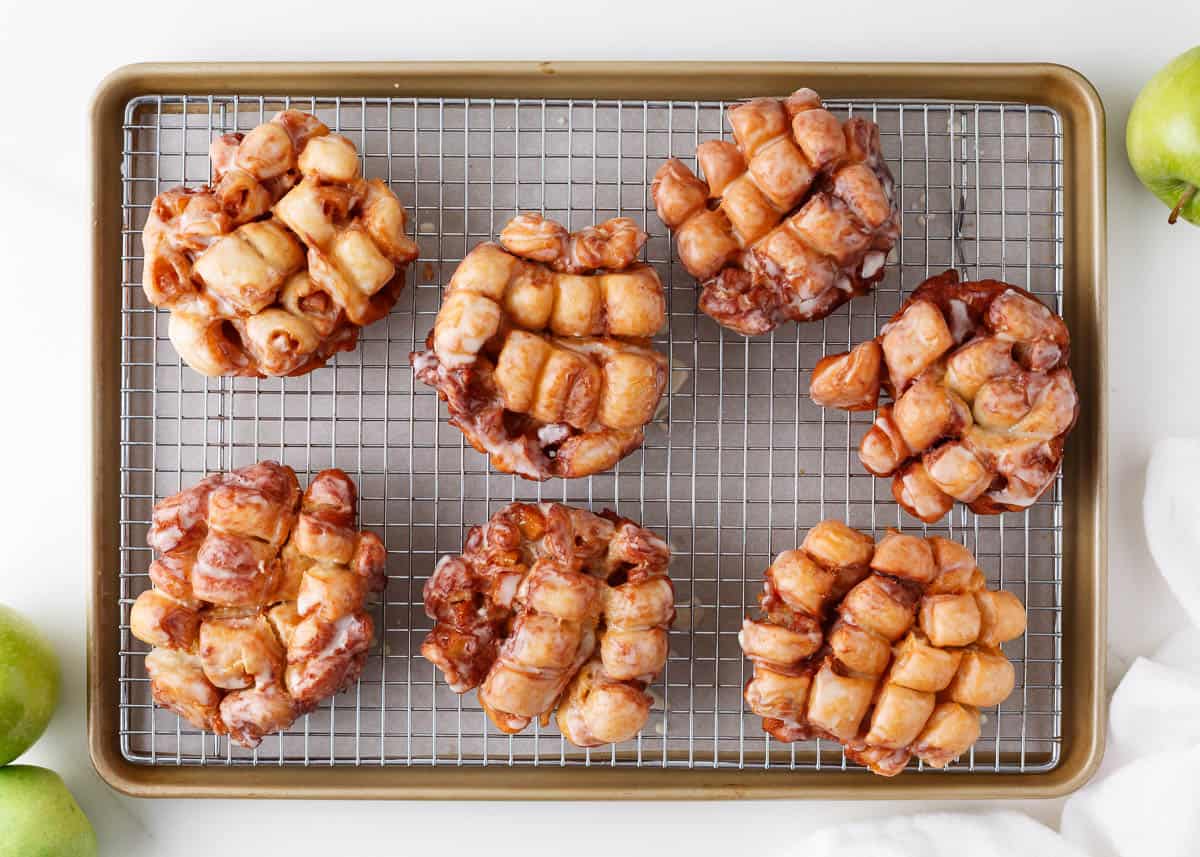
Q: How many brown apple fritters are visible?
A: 7